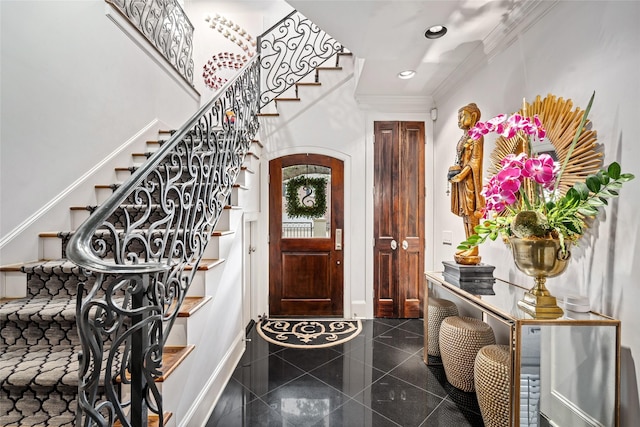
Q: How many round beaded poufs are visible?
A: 3